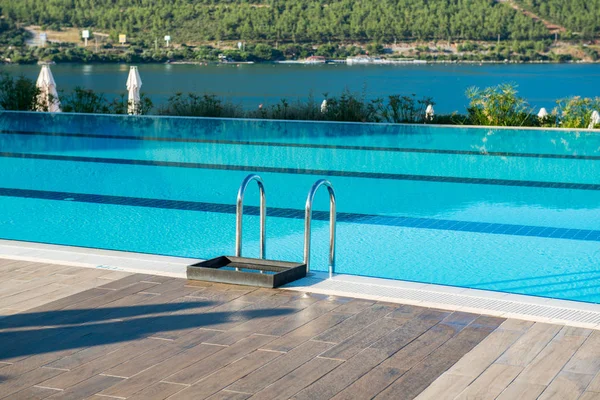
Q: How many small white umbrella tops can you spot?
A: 4